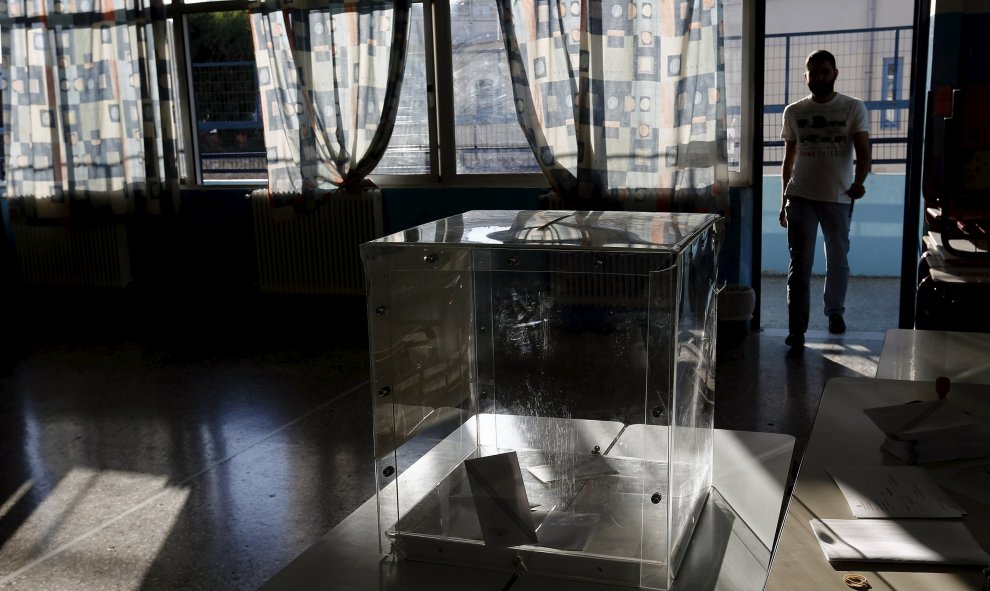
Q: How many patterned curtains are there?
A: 3